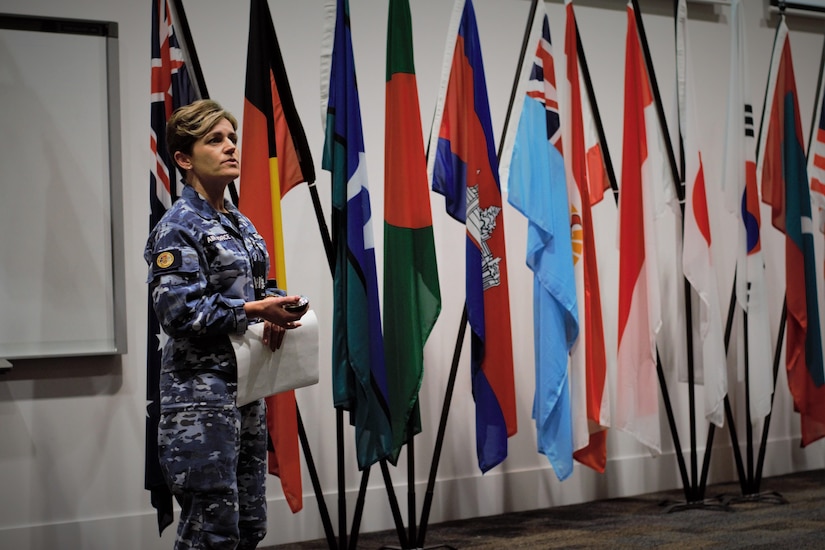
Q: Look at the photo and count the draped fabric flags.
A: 12